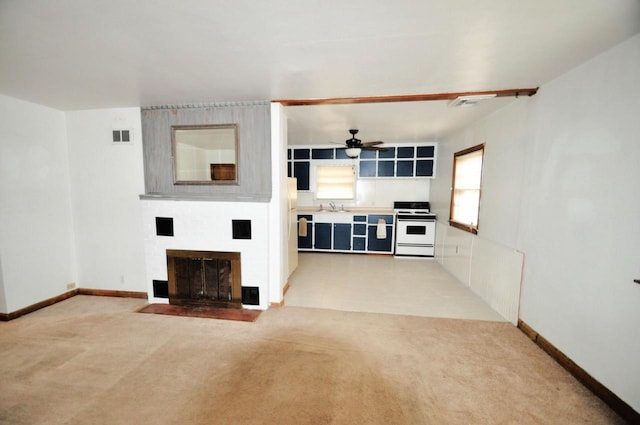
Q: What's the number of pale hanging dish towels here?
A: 2